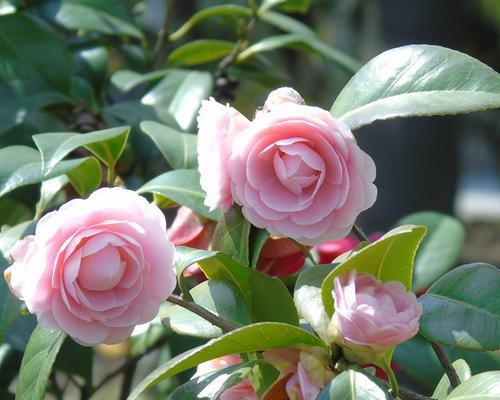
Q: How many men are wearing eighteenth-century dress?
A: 0